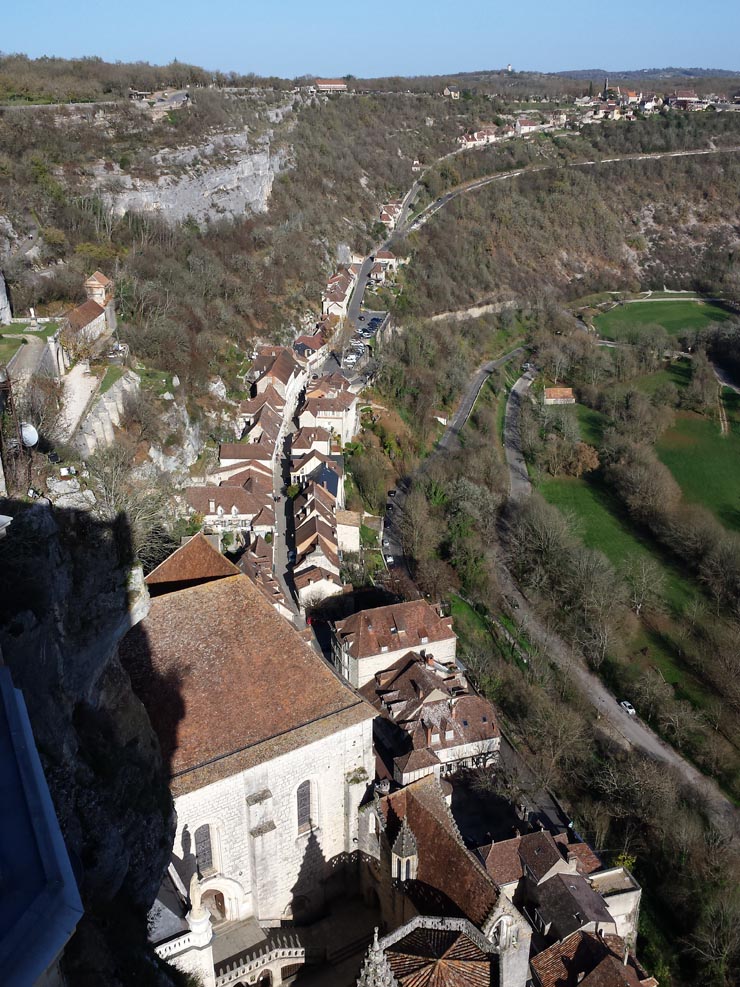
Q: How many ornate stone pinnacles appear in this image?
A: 2